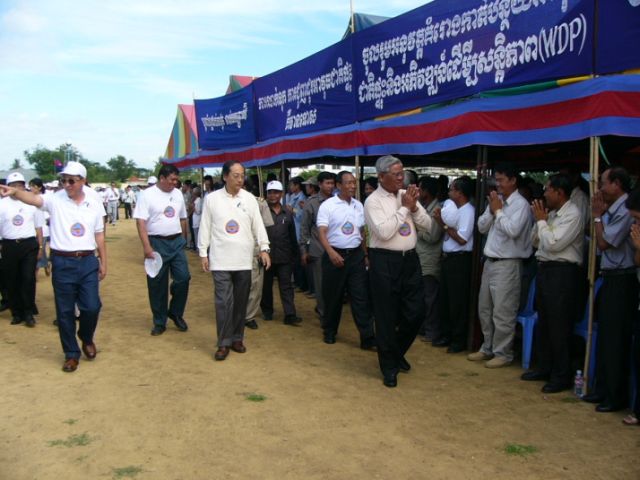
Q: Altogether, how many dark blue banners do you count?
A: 4